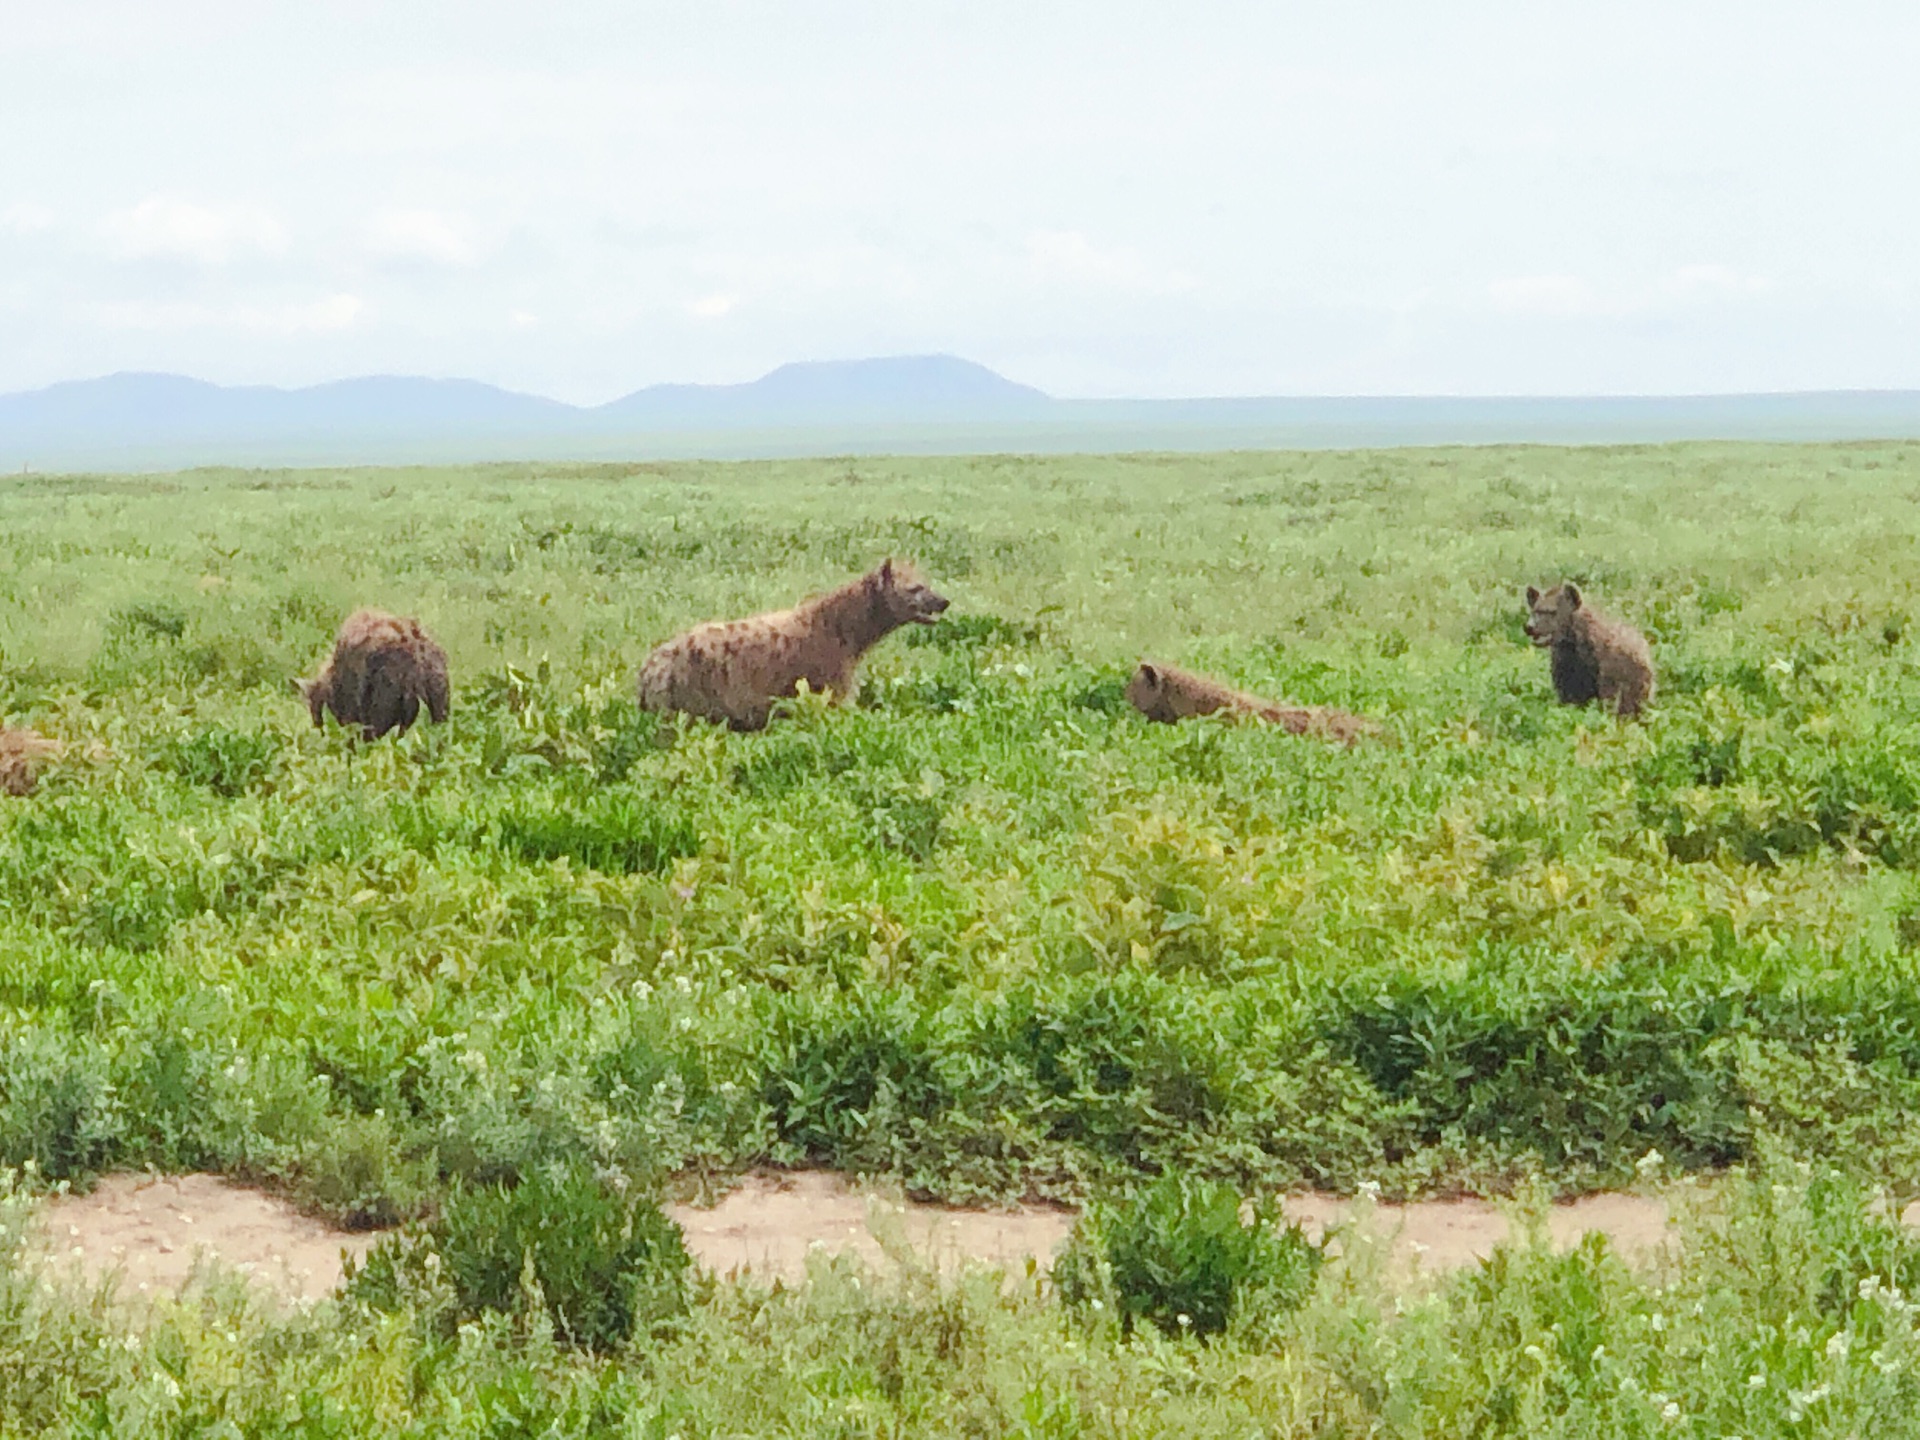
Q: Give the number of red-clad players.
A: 0